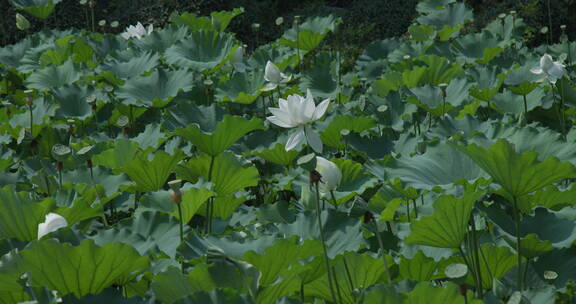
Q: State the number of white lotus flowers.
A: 6